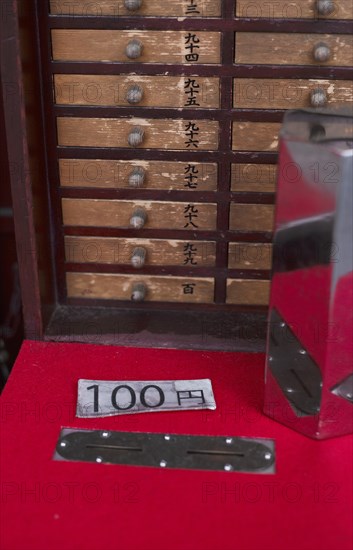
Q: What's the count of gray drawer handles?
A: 11